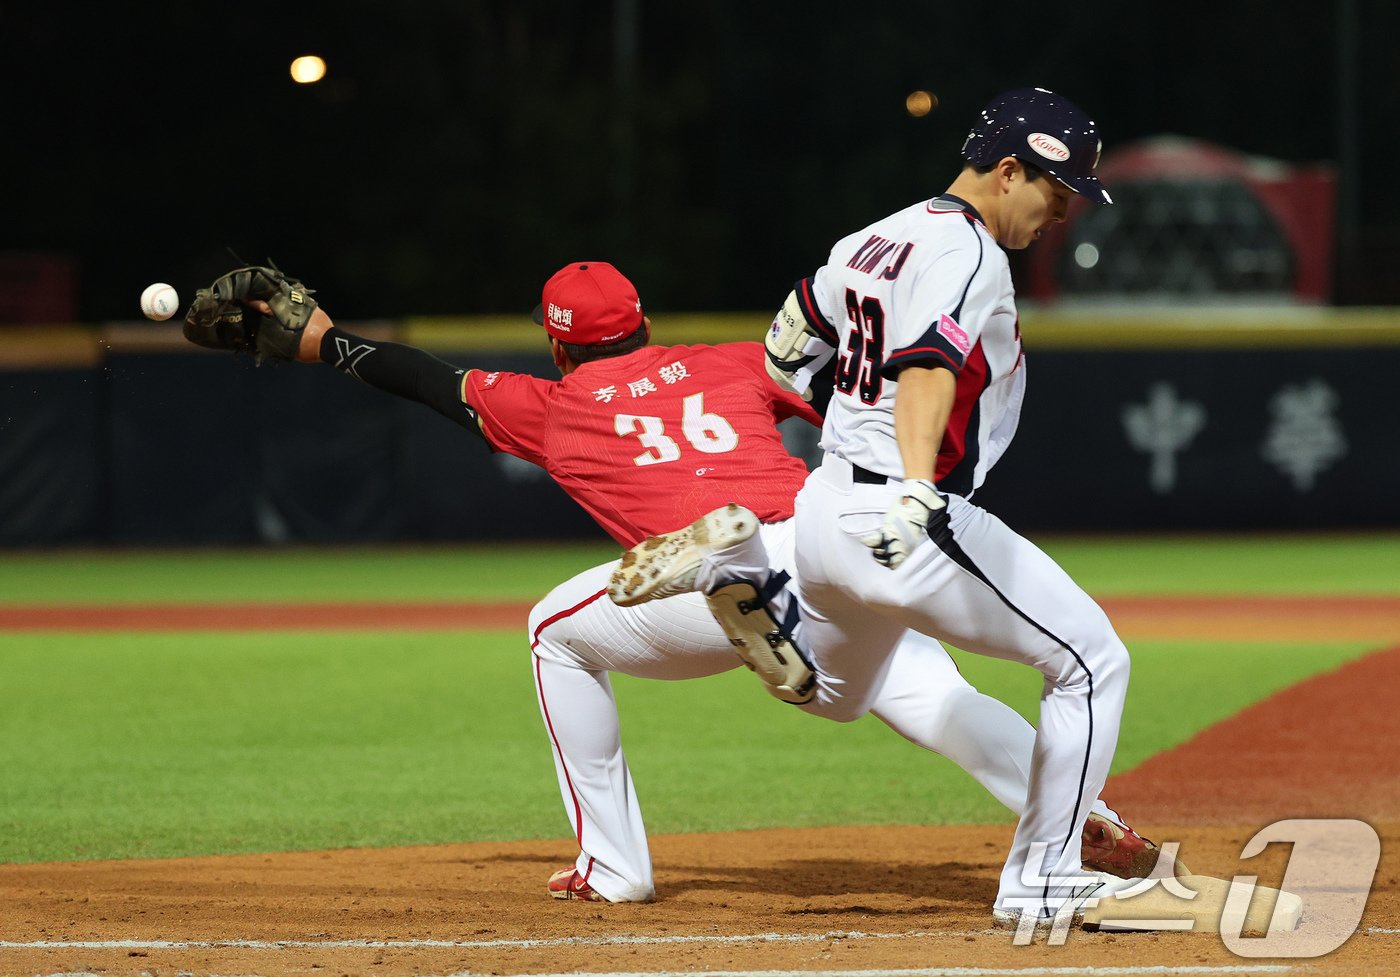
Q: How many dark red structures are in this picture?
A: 2